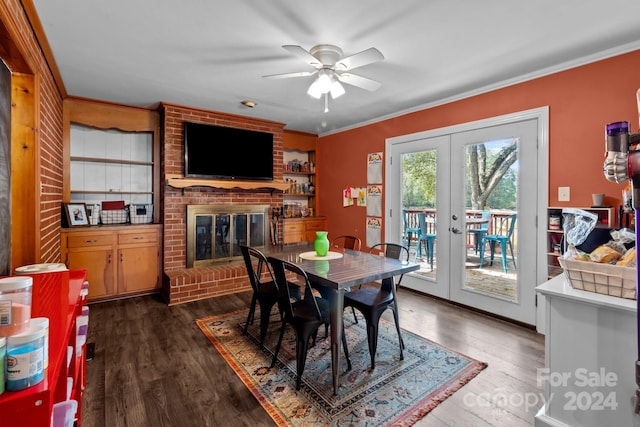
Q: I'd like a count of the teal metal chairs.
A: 4